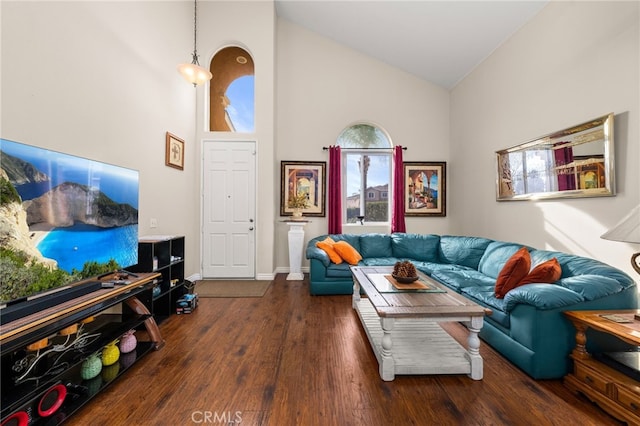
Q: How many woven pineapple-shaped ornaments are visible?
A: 3